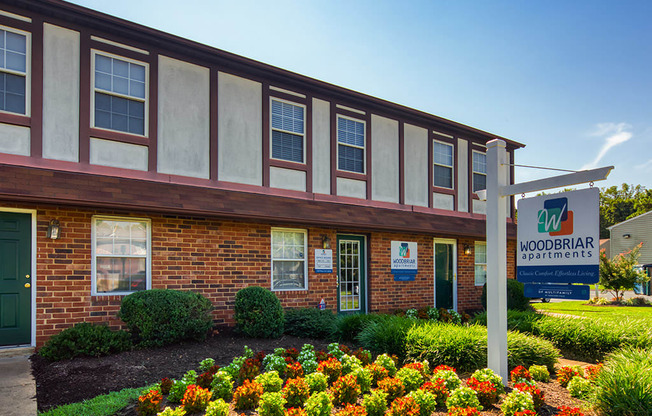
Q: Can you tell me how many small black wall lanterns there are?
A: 3